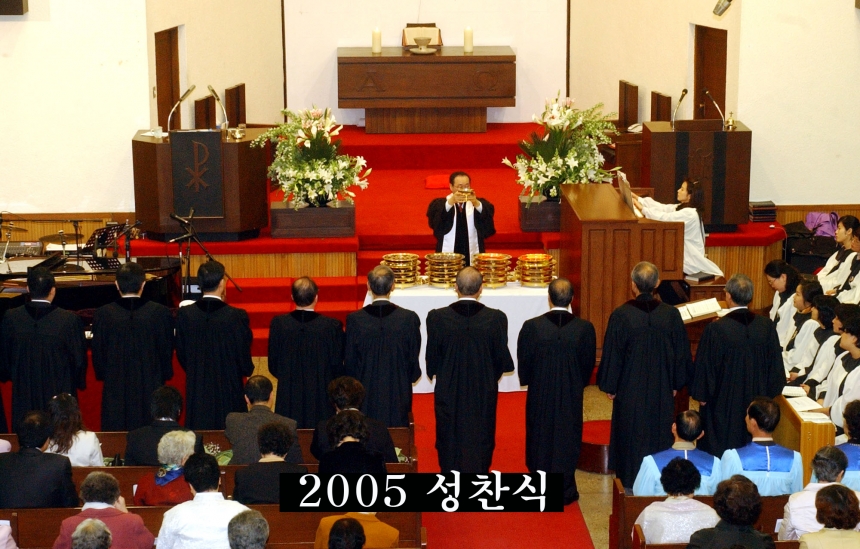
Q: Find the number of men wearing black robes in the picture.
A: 10